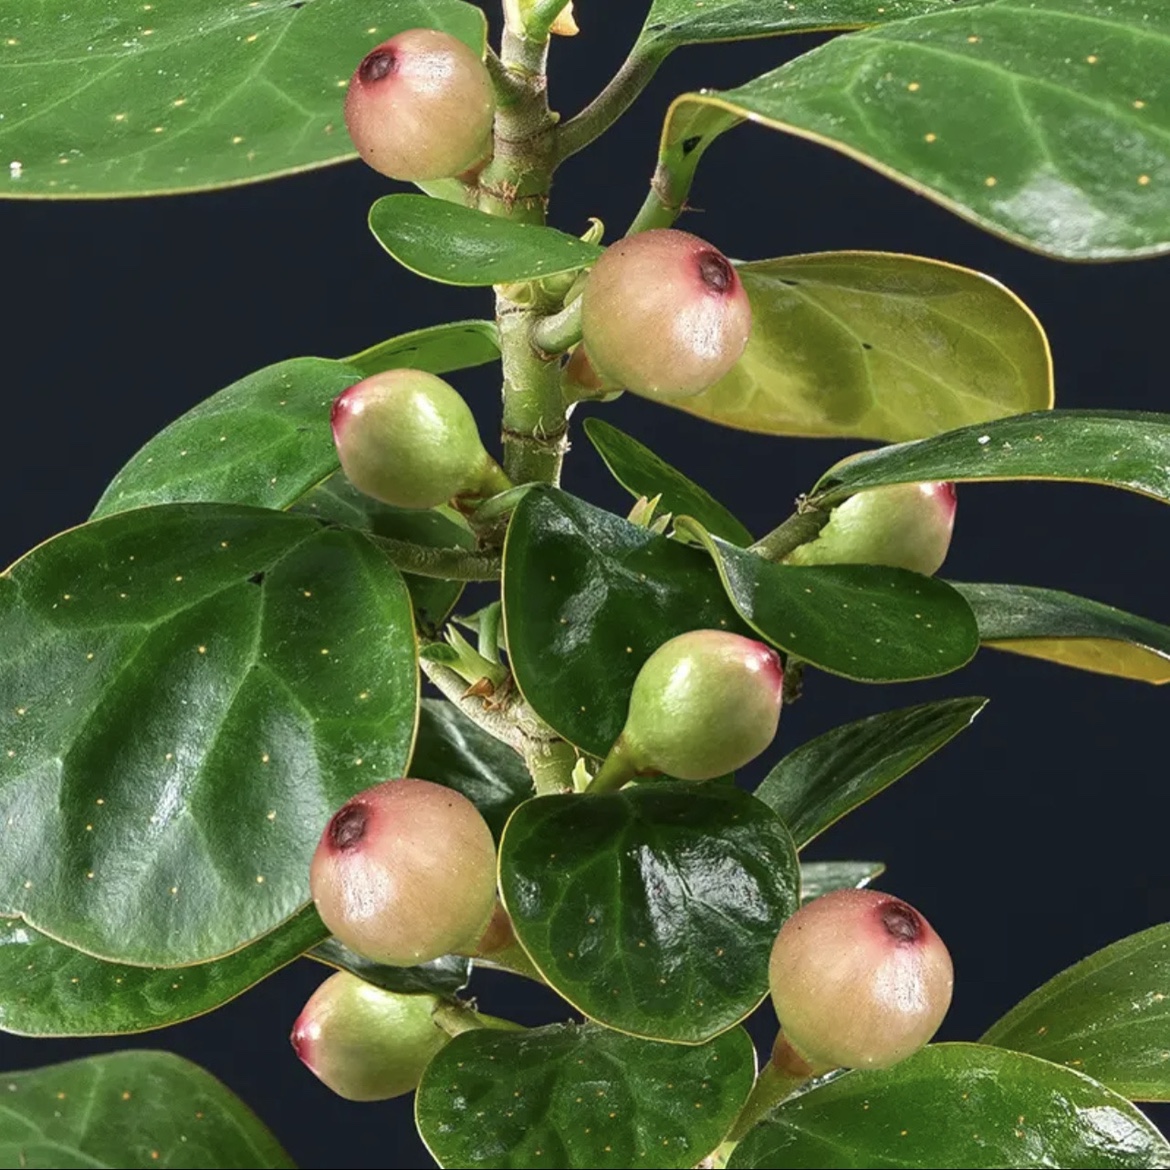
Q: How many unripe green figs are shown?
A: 4